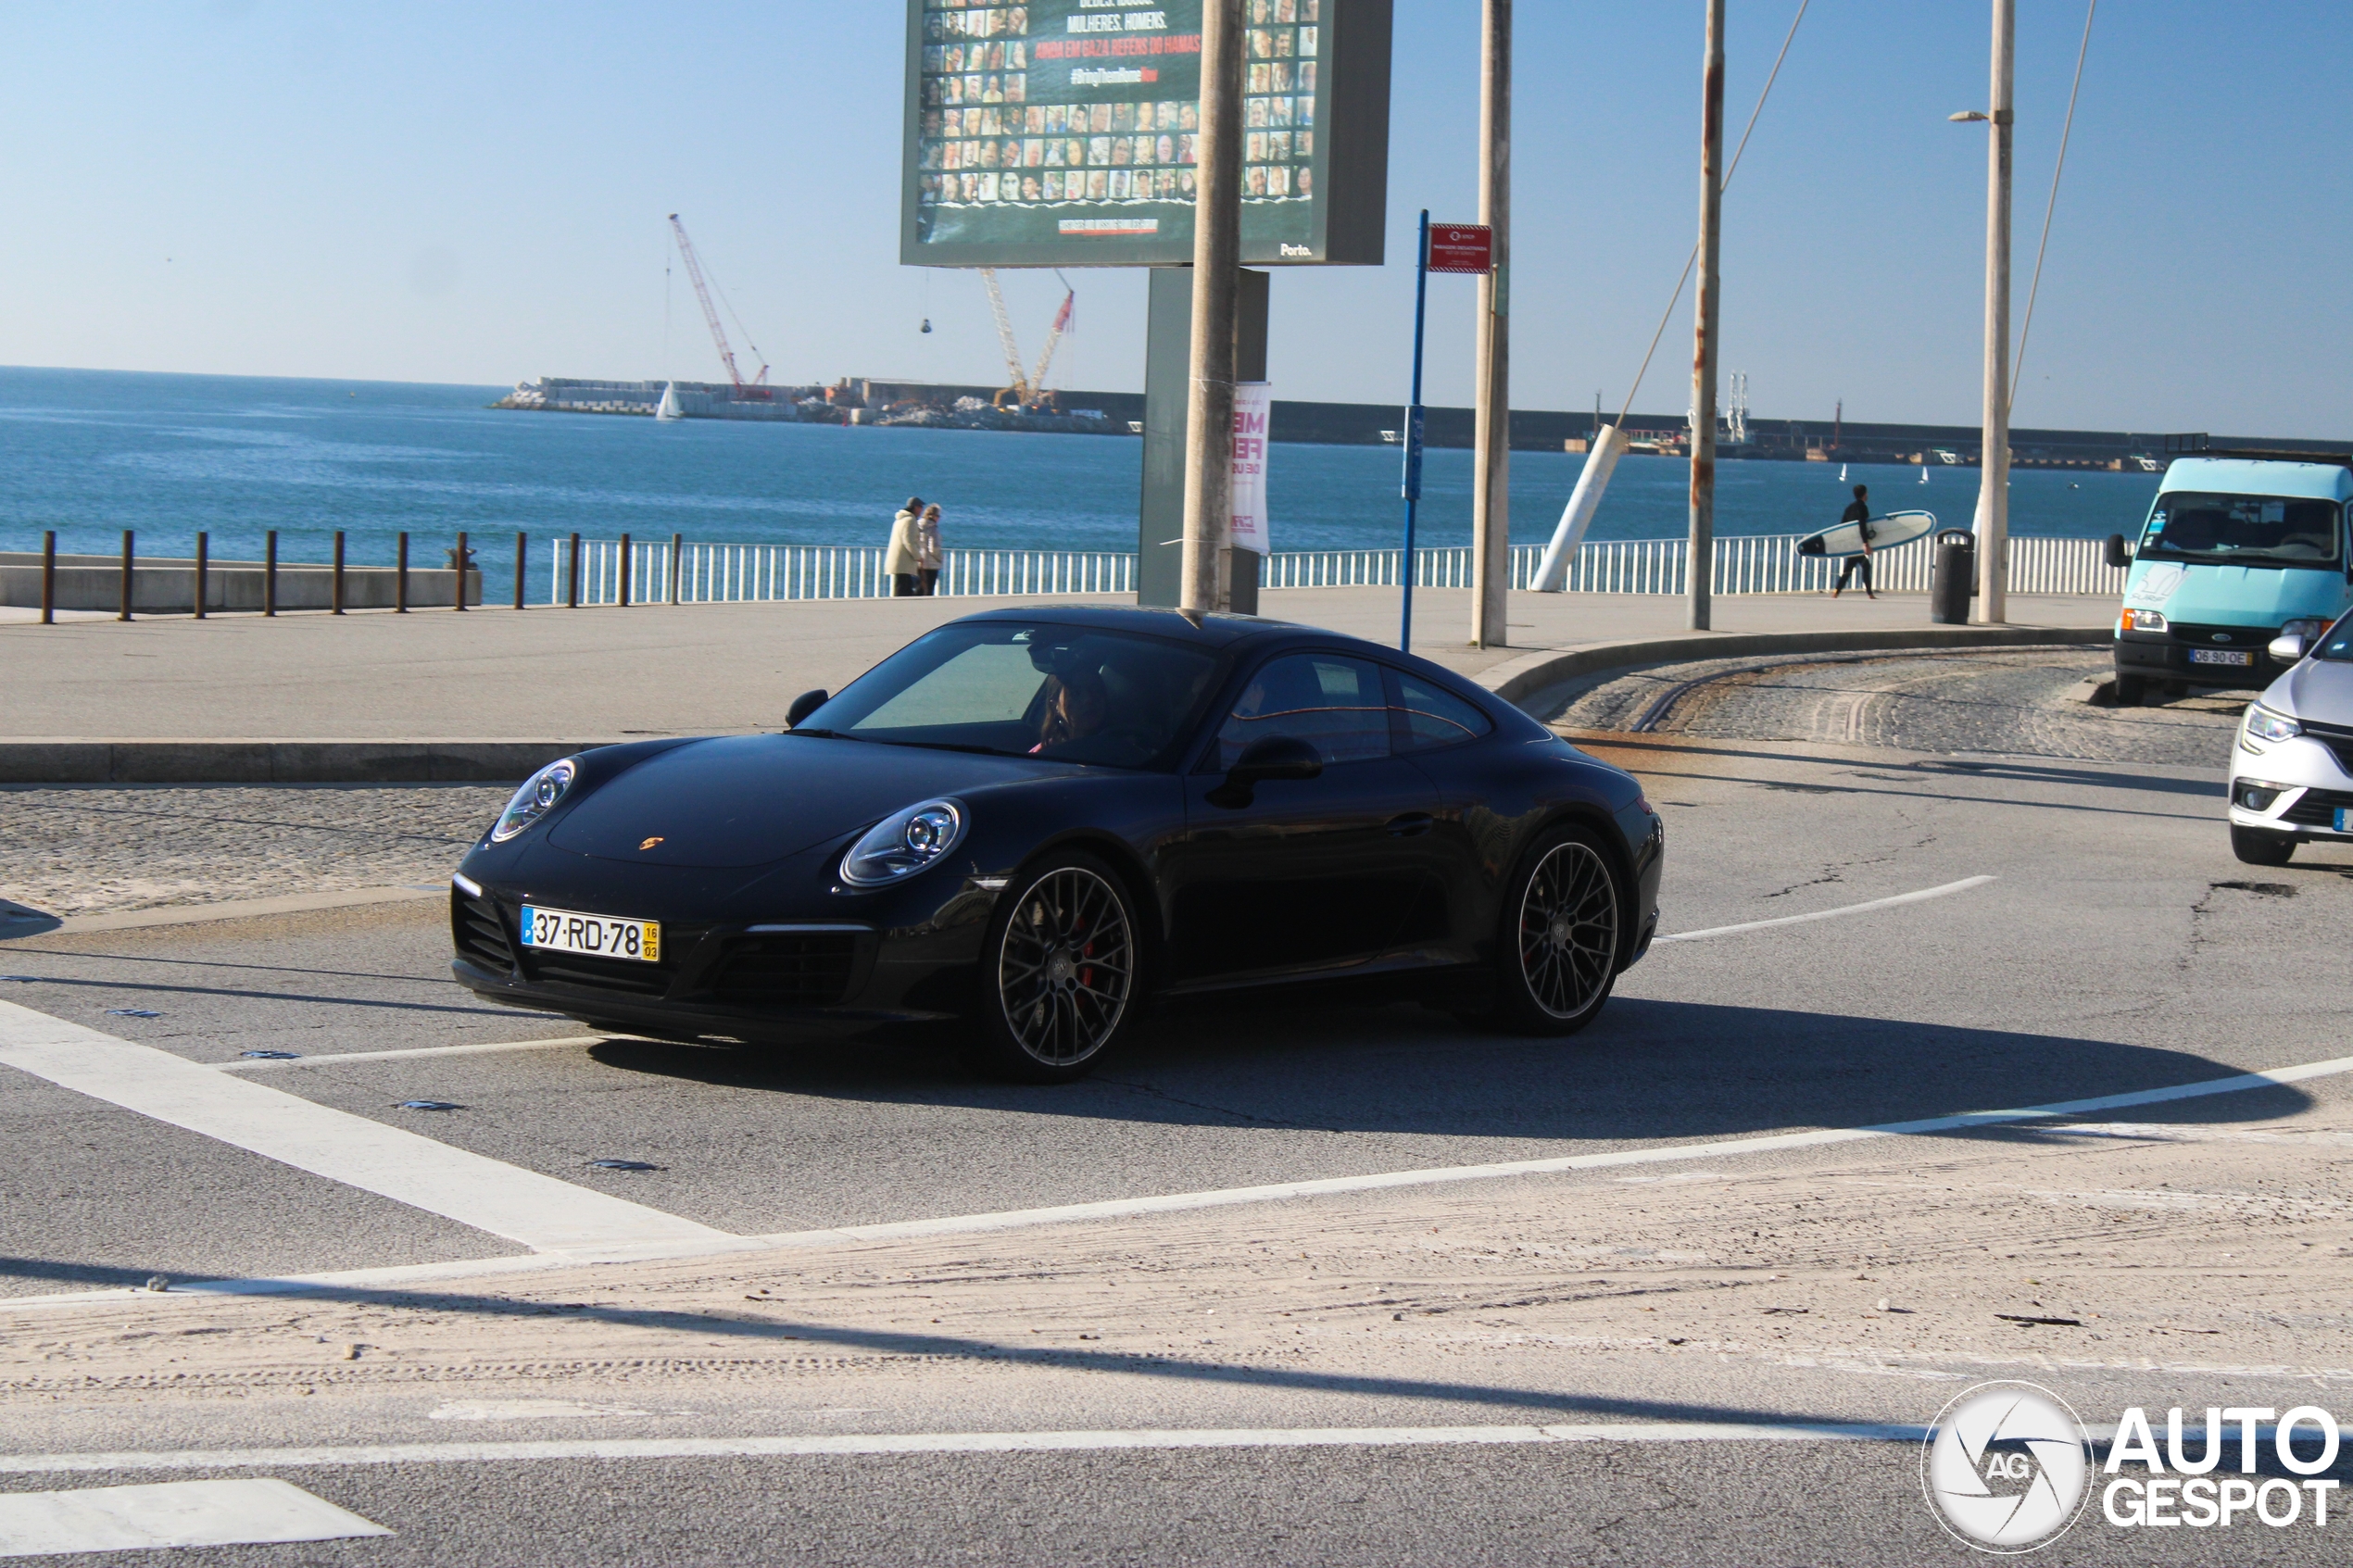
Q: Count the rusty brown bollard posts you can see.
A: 11